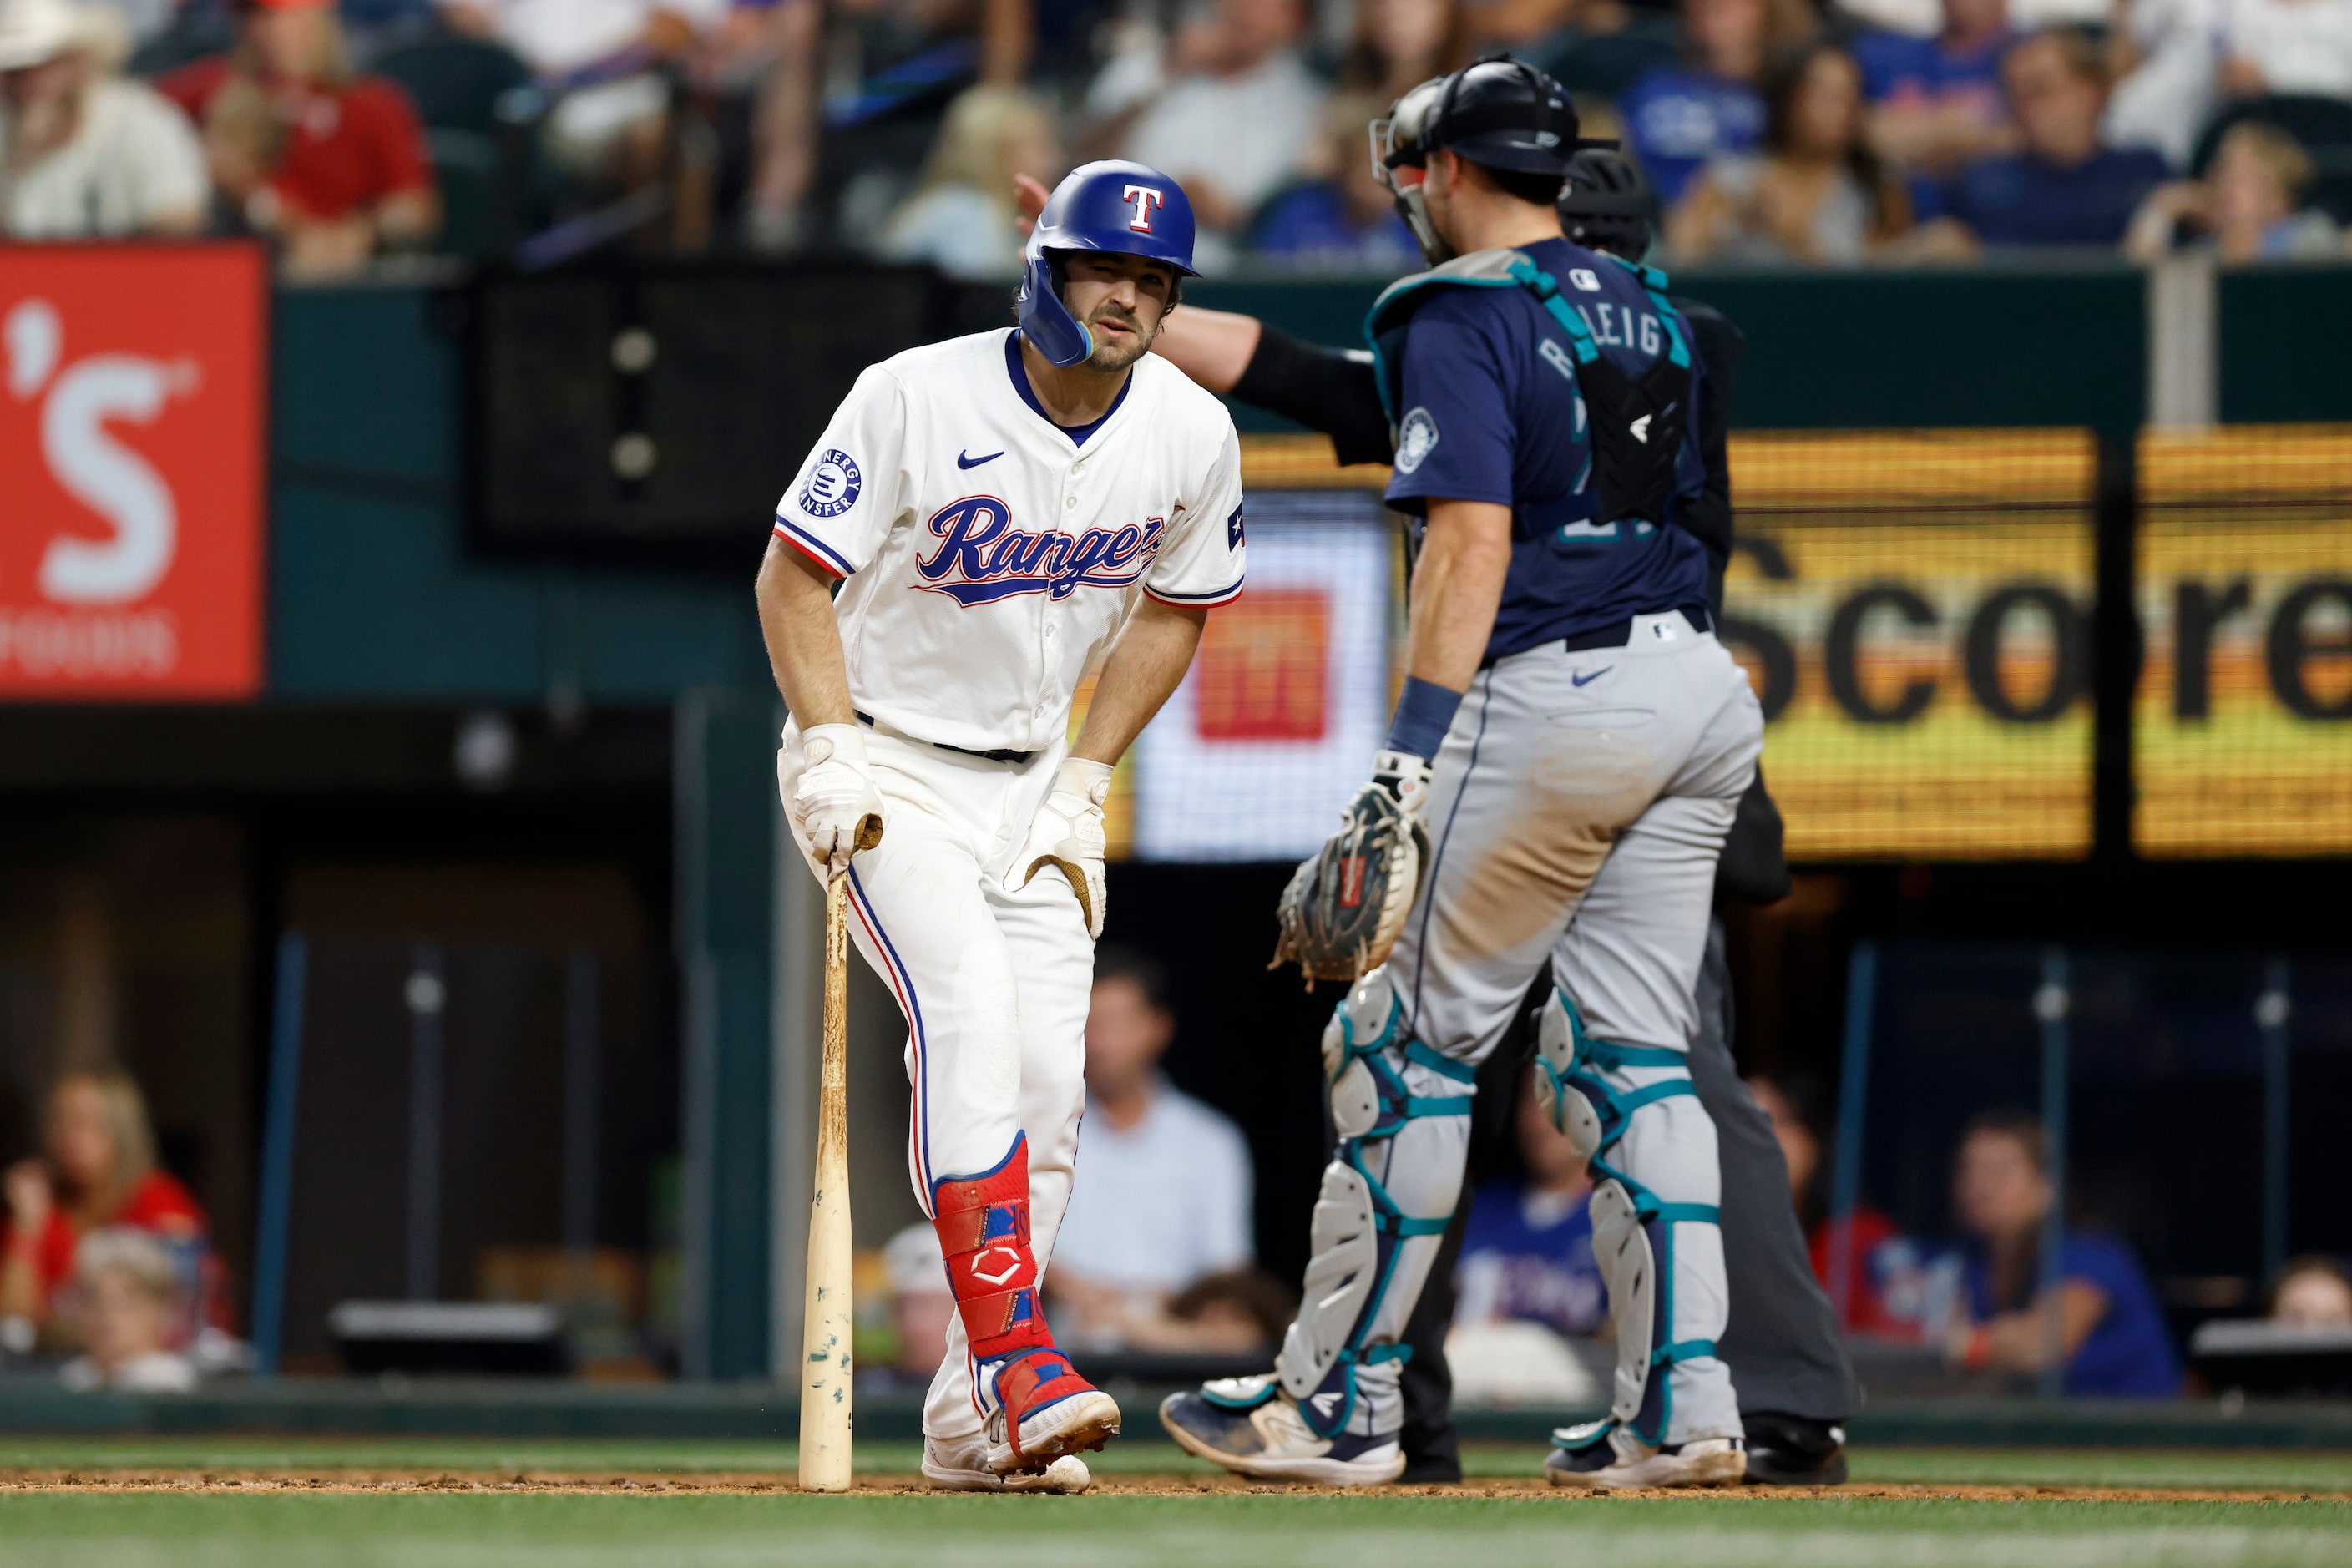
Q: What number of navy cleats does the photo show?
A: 2